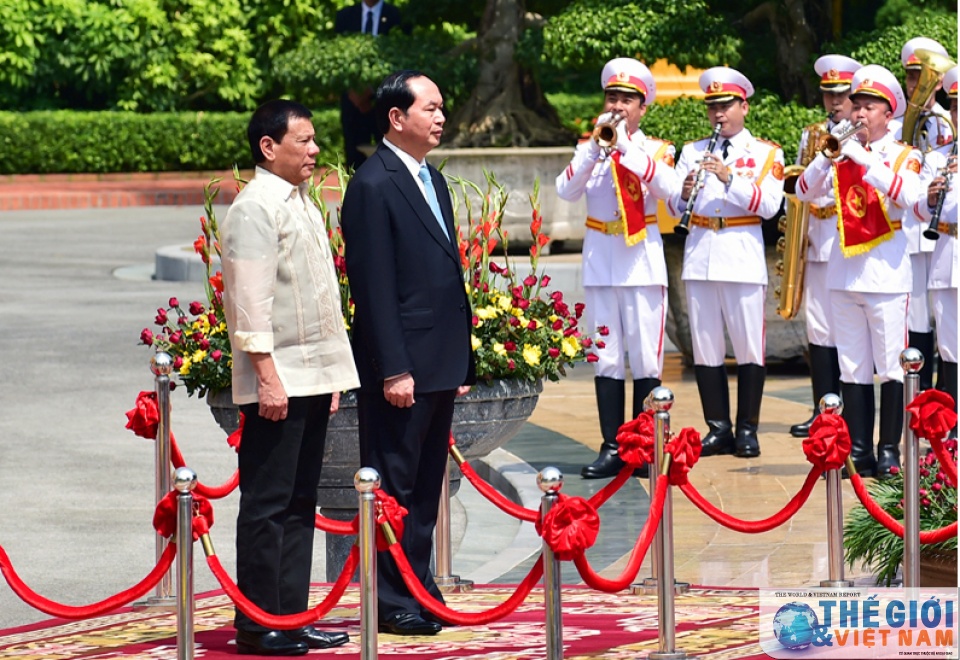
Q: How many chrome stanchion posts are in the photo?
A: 9